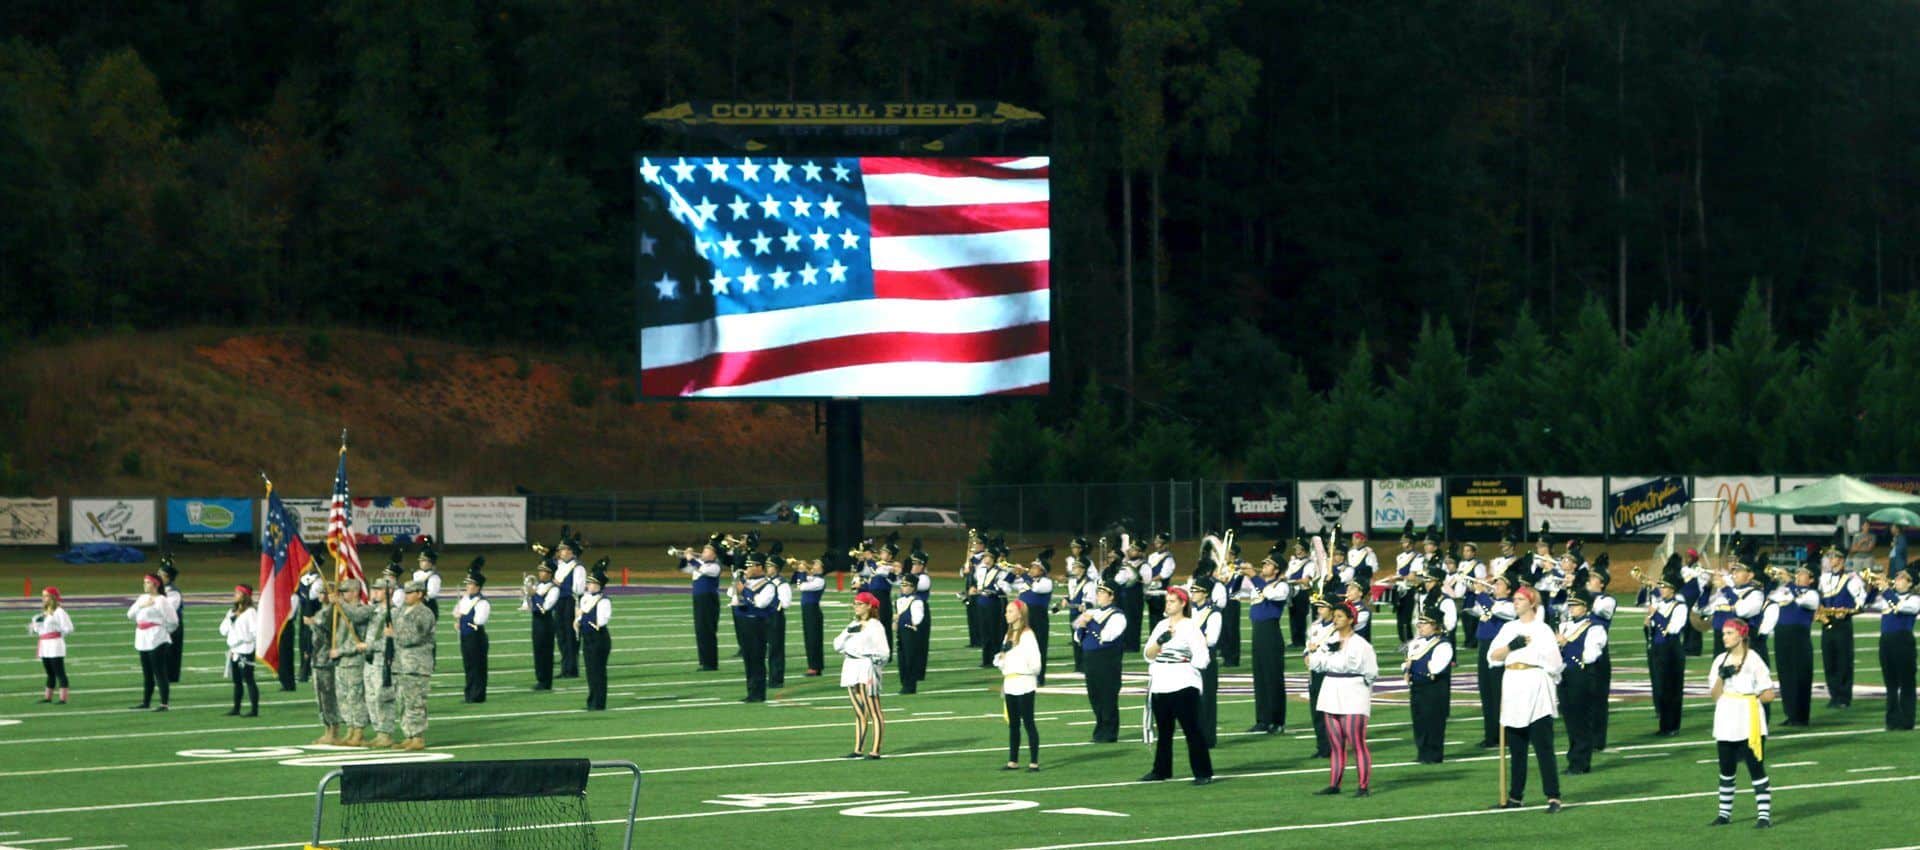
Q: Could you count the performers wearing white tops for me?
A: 9